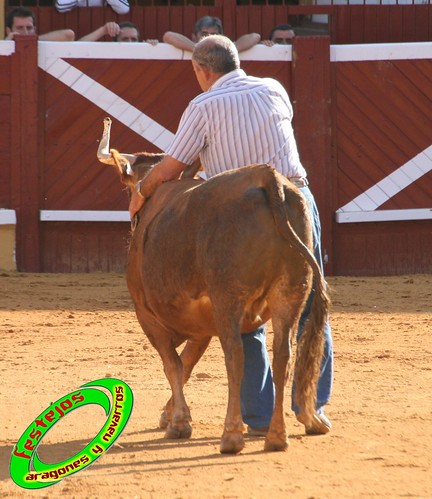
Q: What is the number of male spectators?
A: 4